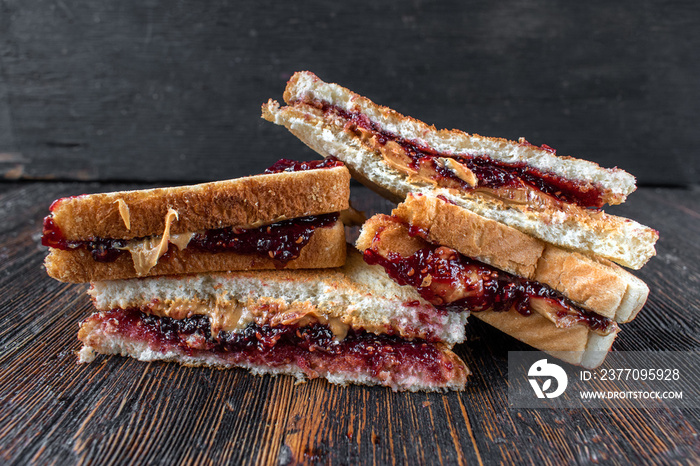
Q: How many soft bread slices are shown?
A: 8